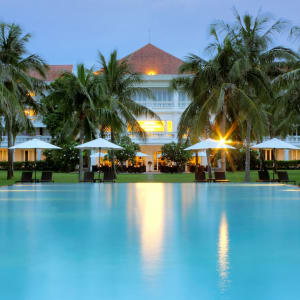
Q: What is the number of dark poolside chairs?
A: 8